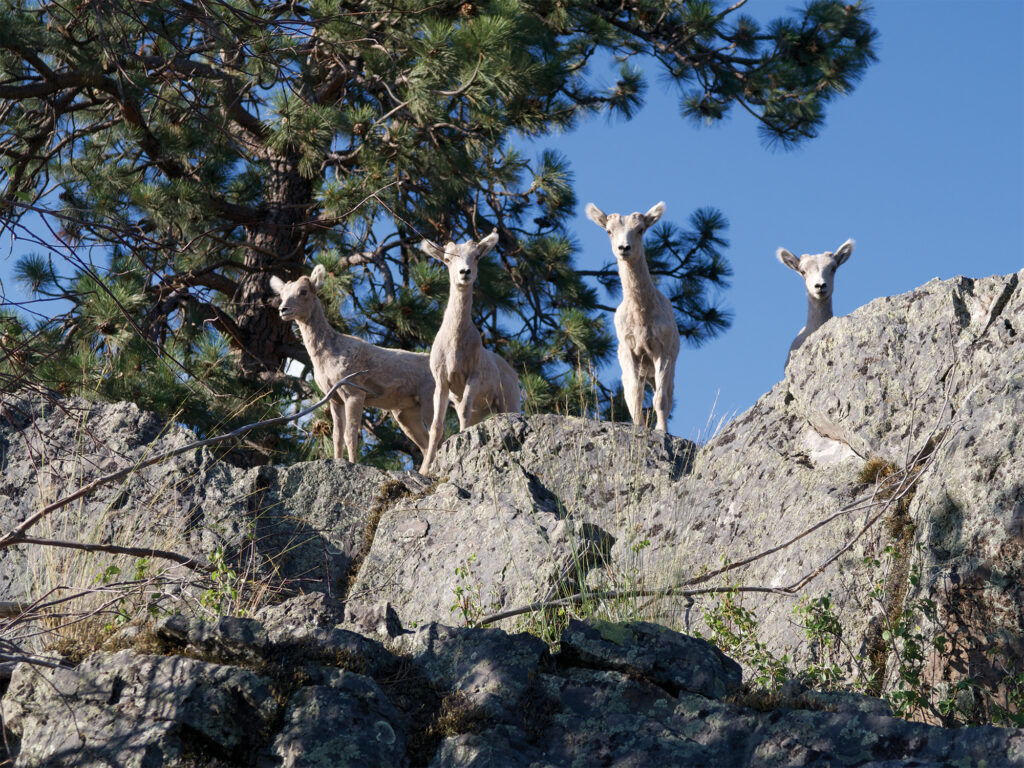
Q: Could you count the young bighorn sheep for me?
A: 4